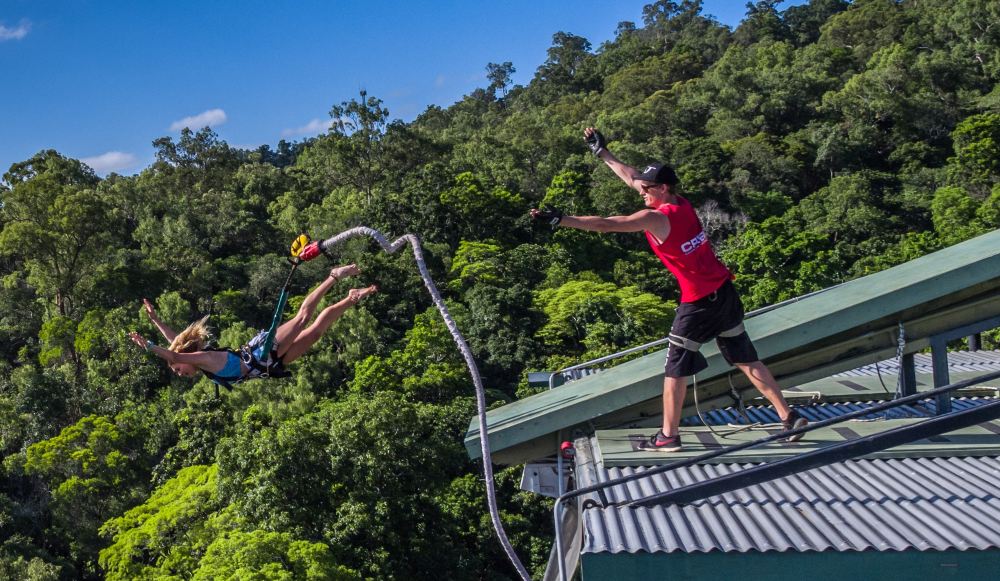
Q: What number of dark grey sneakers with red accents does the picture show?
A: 2